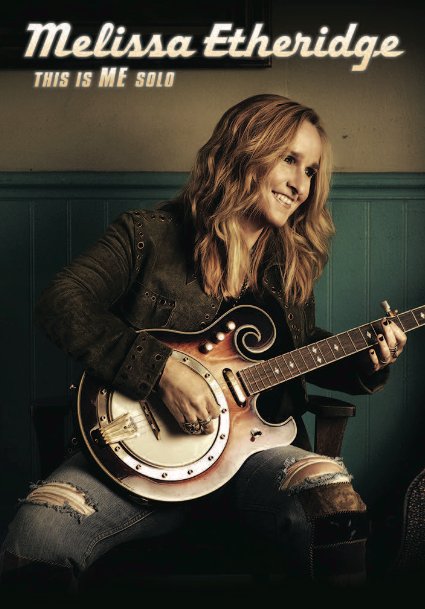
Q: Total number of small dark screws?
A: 11